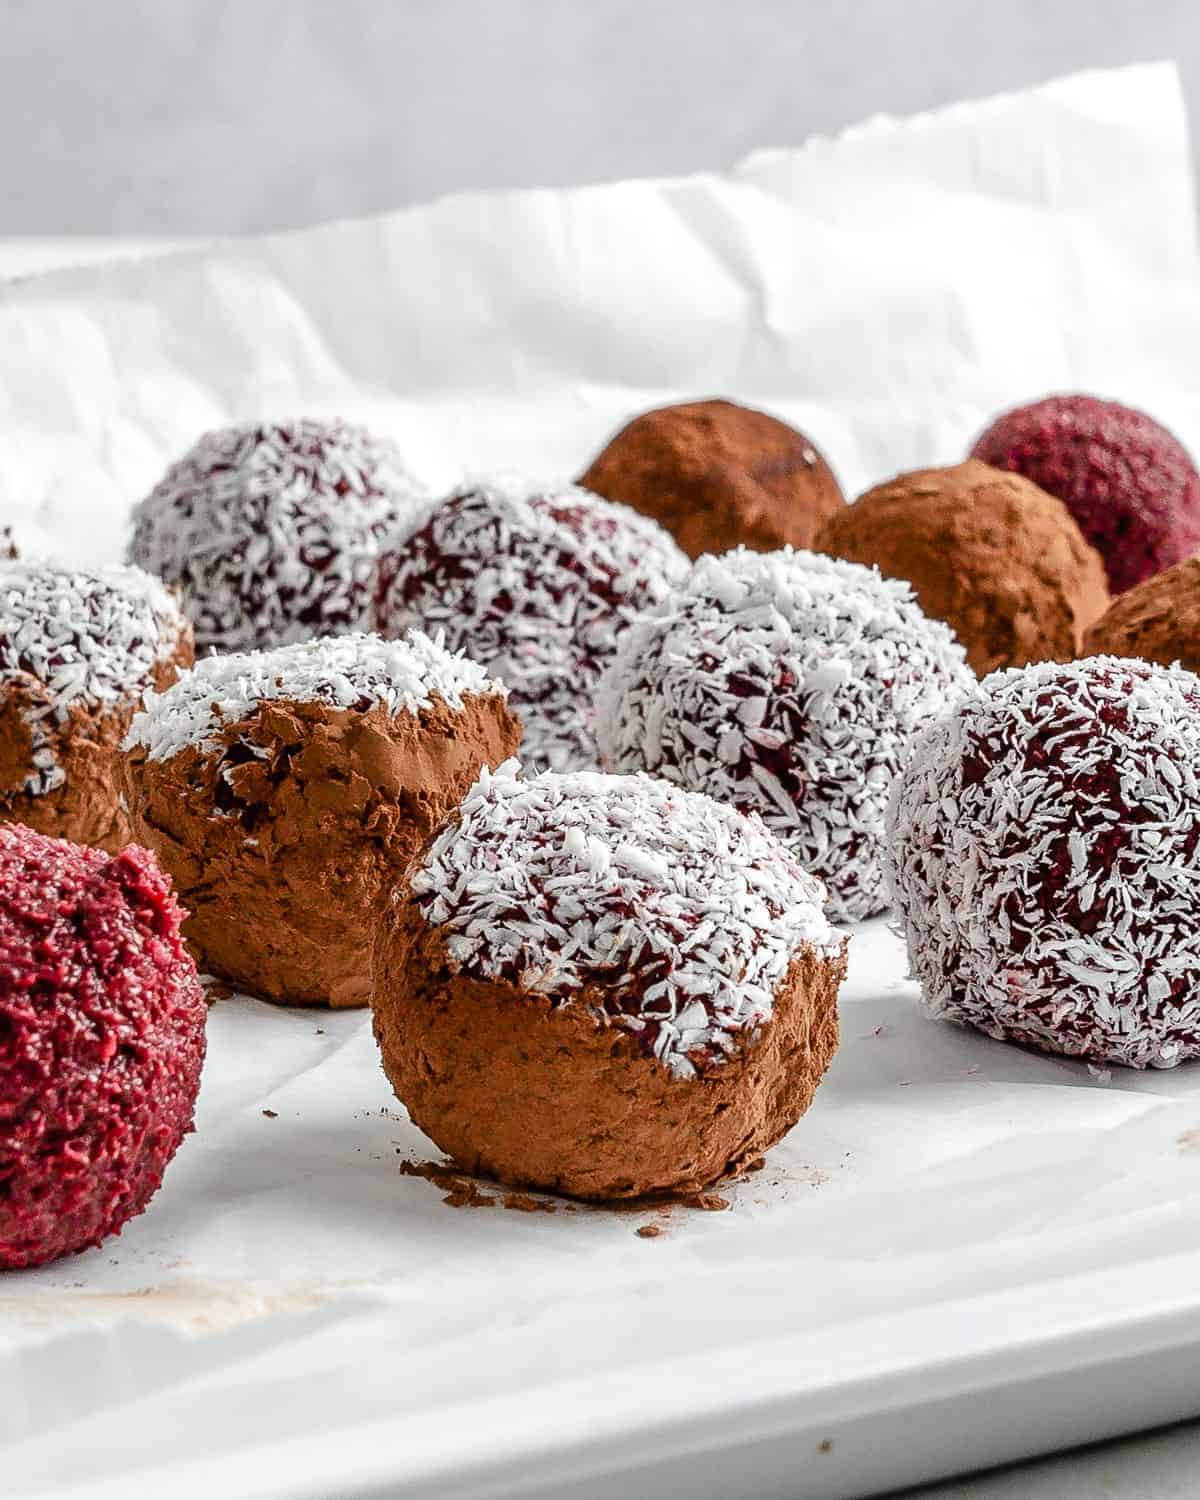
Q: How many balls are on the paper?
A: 12